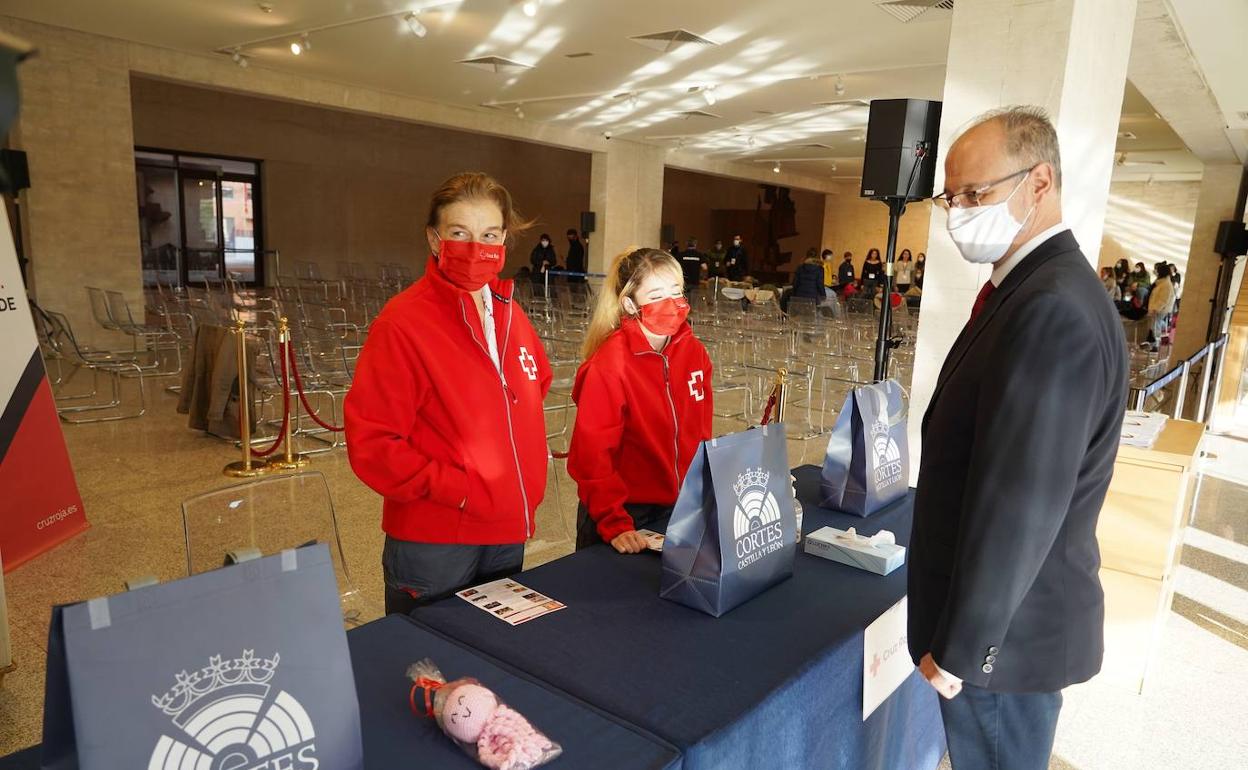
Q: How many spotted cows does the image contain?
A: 0